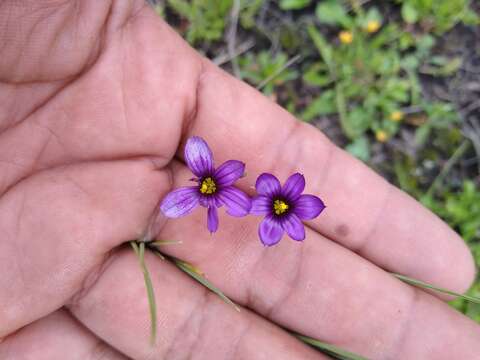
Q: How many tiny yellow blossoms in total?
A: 4